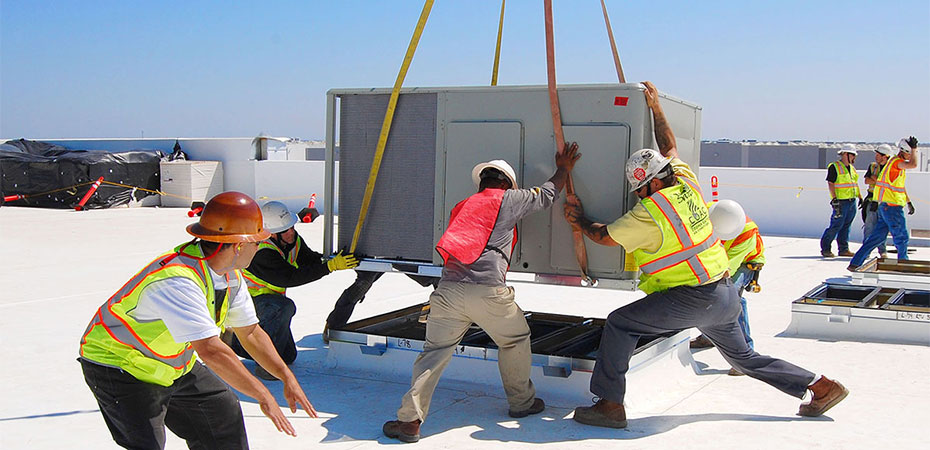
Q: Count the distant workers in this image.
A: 3